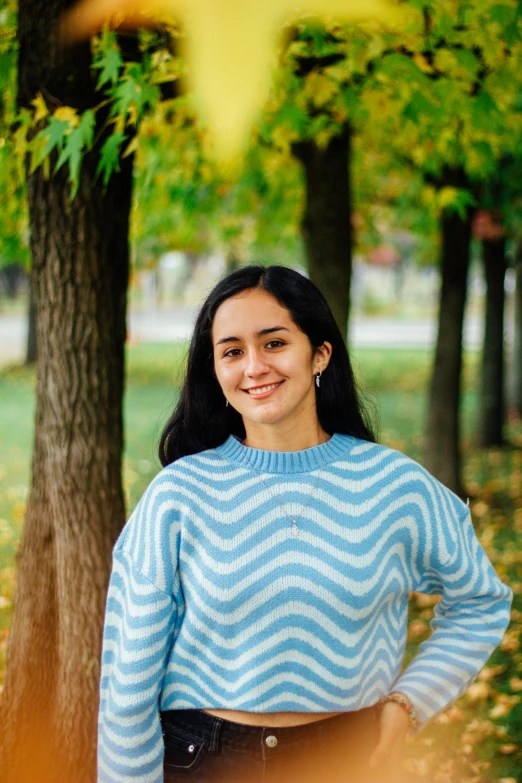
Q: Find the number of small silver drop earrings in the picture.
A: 2